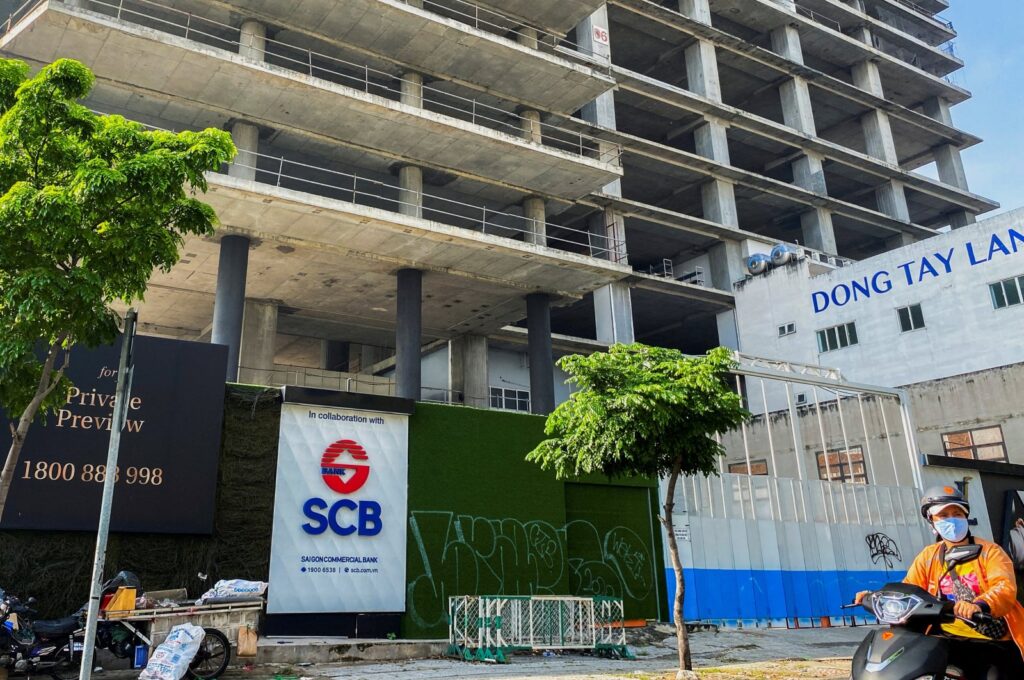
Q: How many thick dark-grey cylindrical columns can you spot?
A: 3